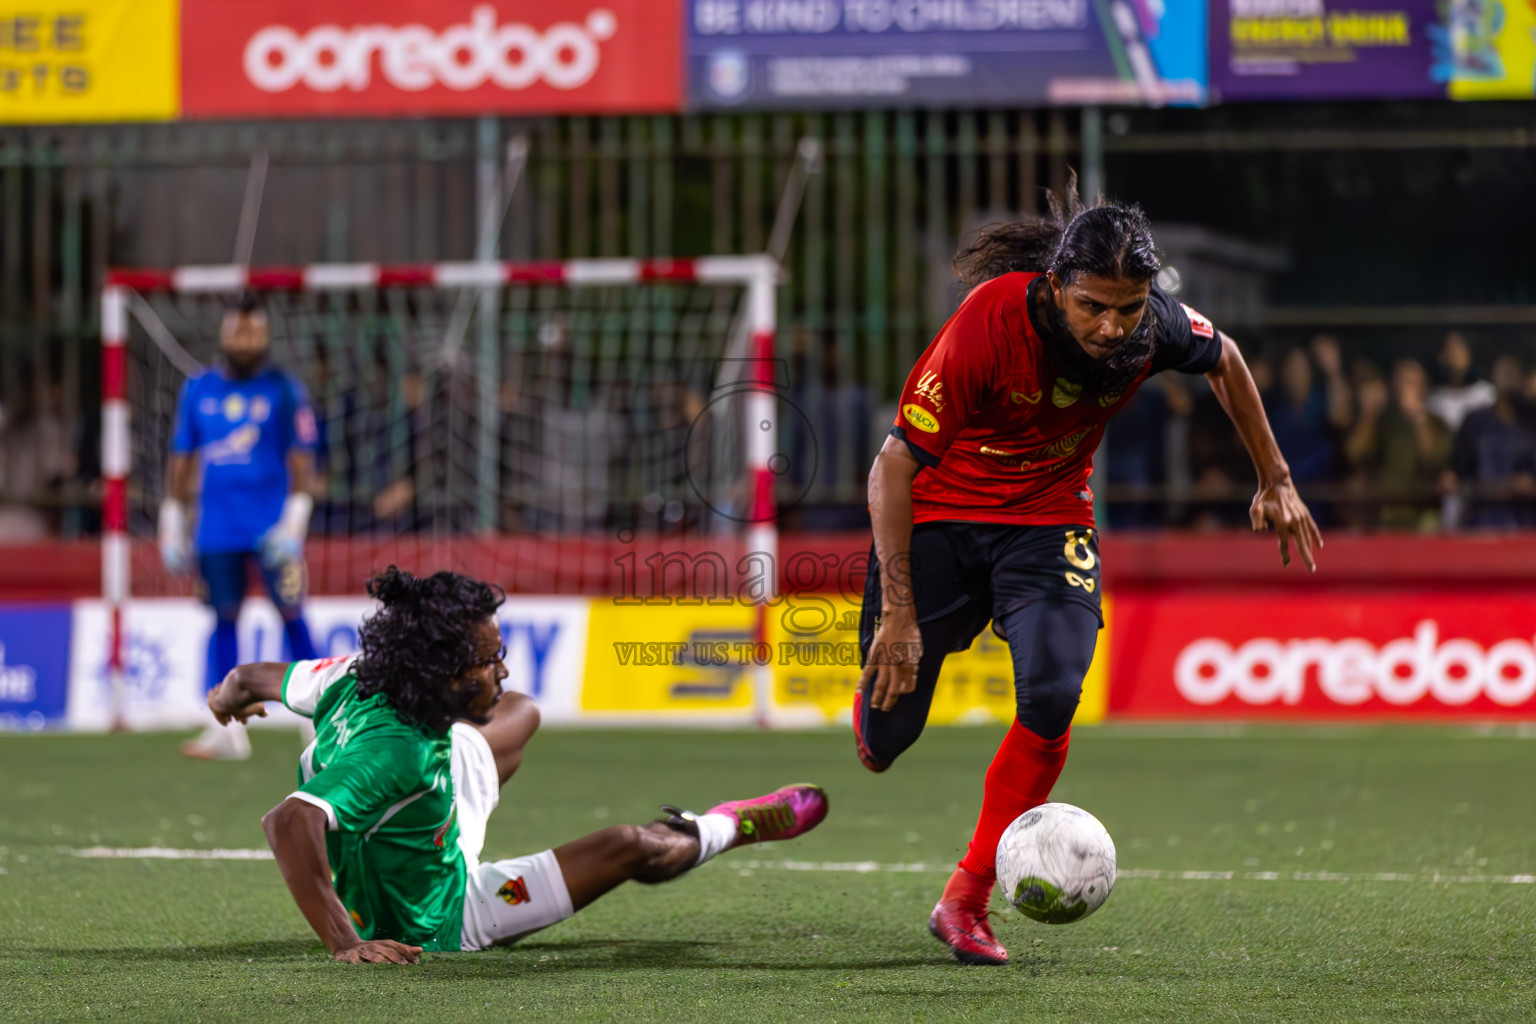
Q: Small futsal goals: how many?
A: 1